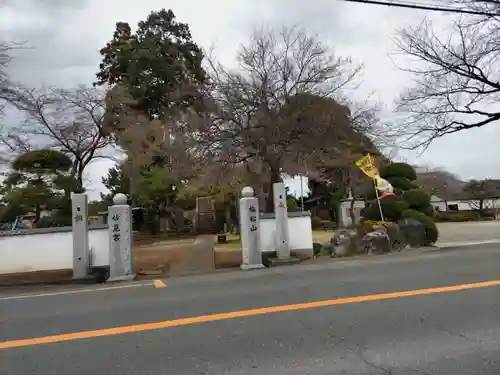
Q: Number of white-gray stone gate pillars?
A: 4